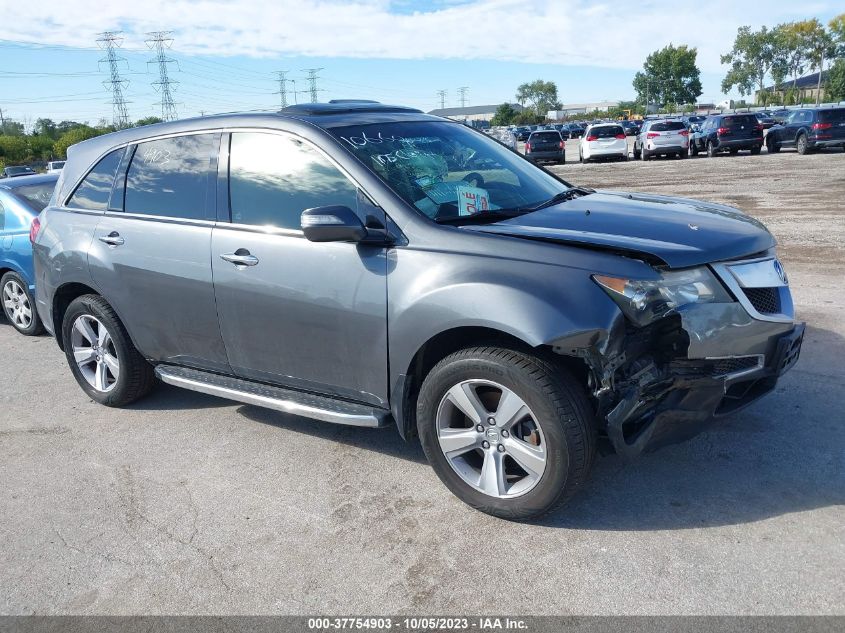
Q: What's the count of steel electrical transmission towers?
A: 6